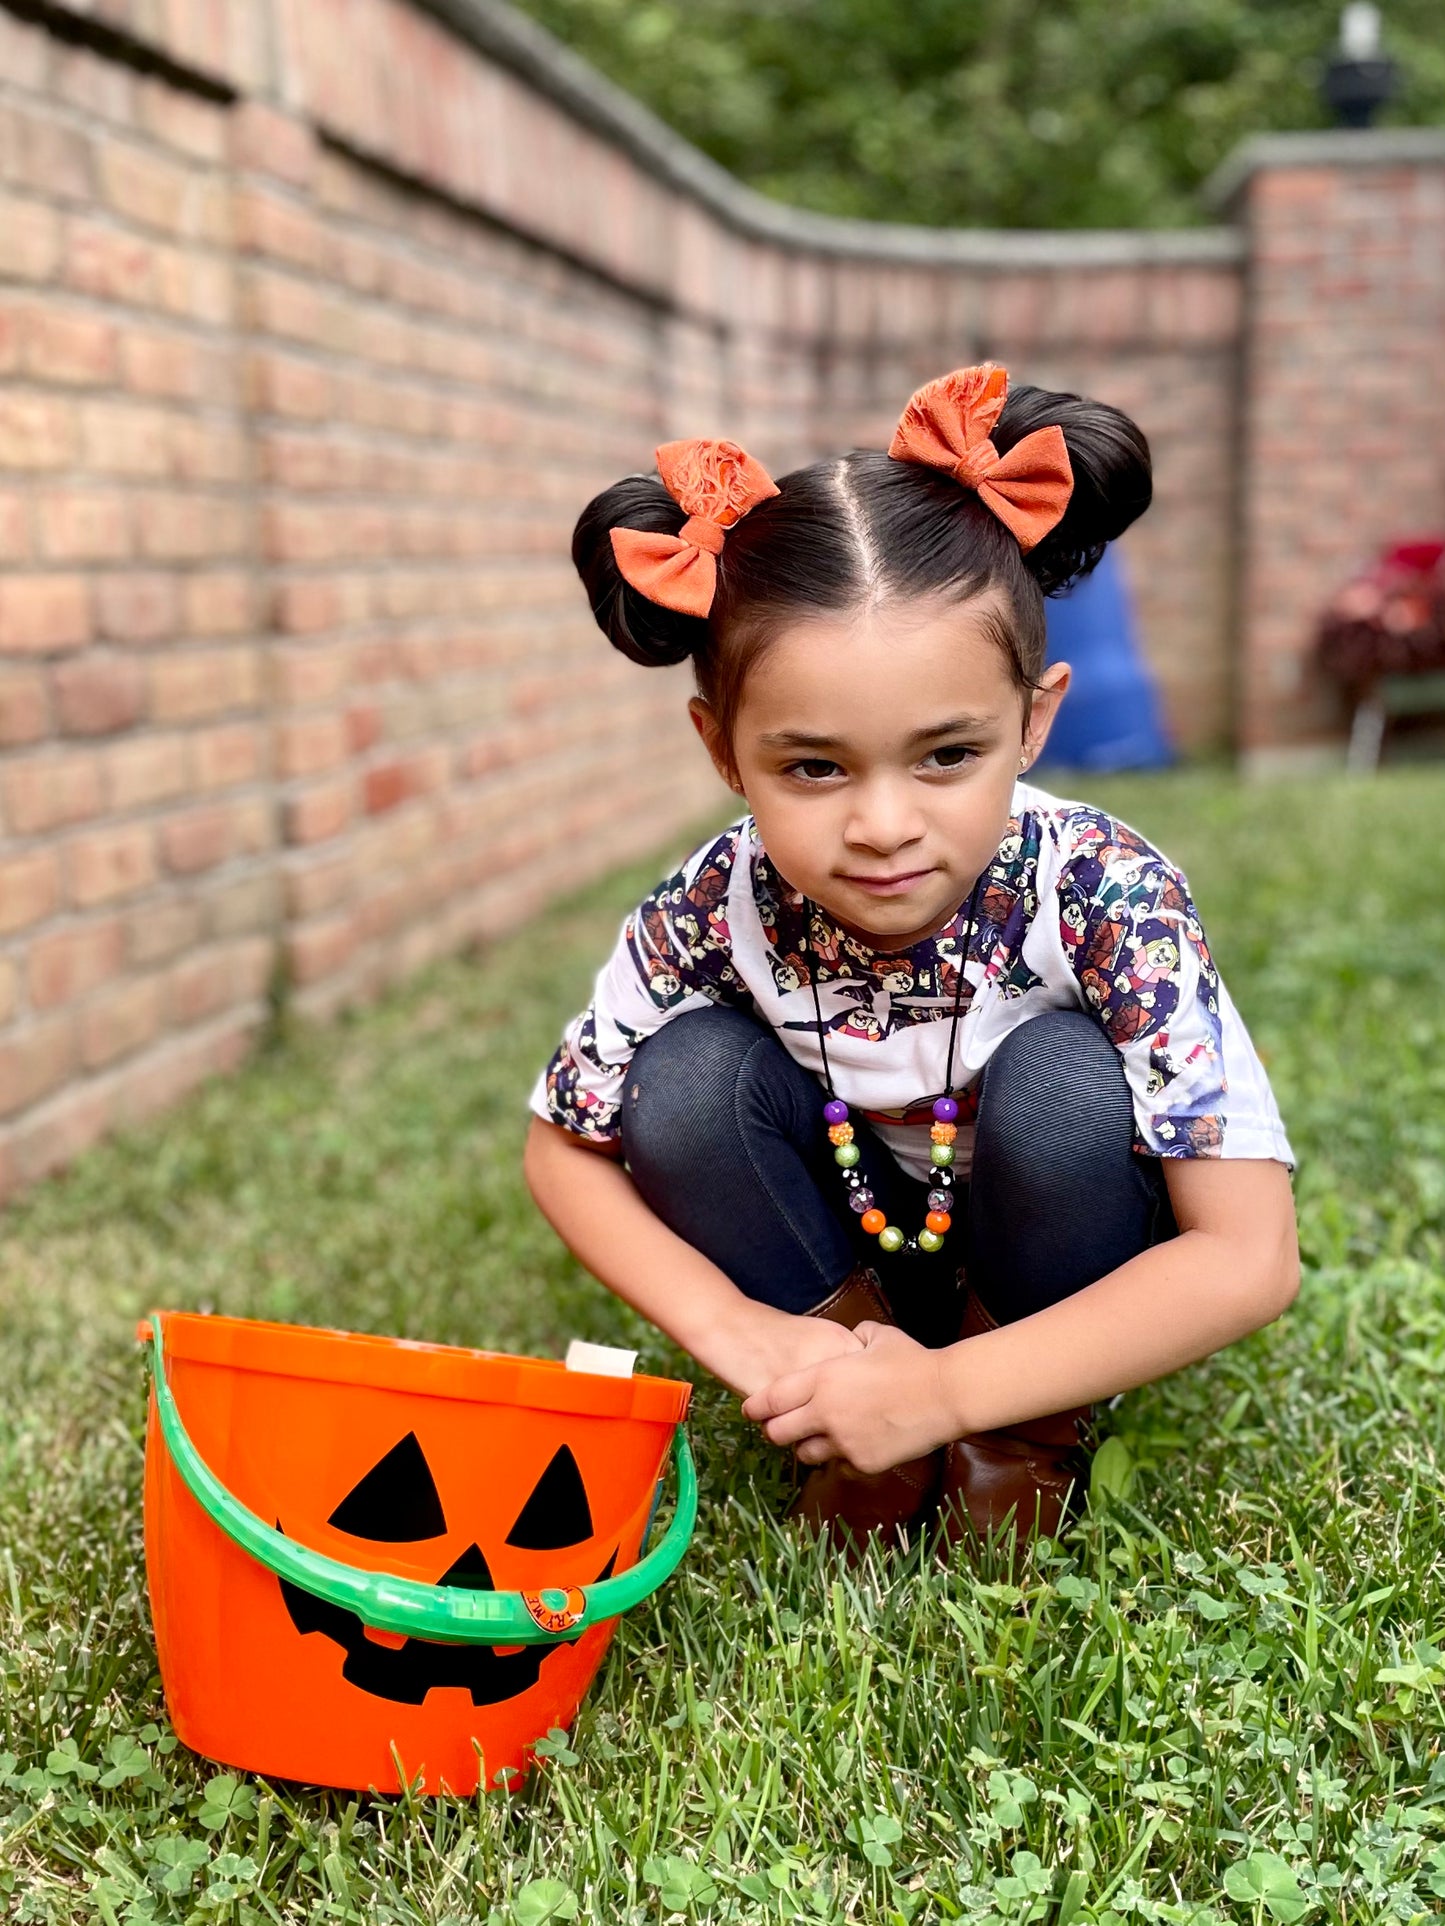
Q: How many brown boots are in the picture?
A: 2